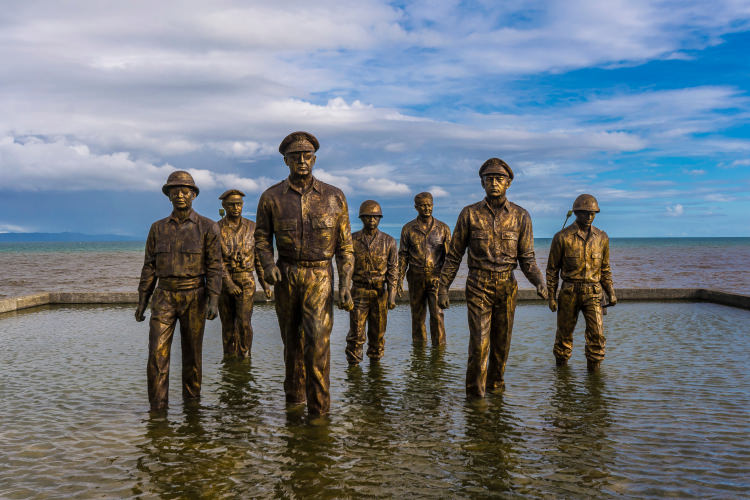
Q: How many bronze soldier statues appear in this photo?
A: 7